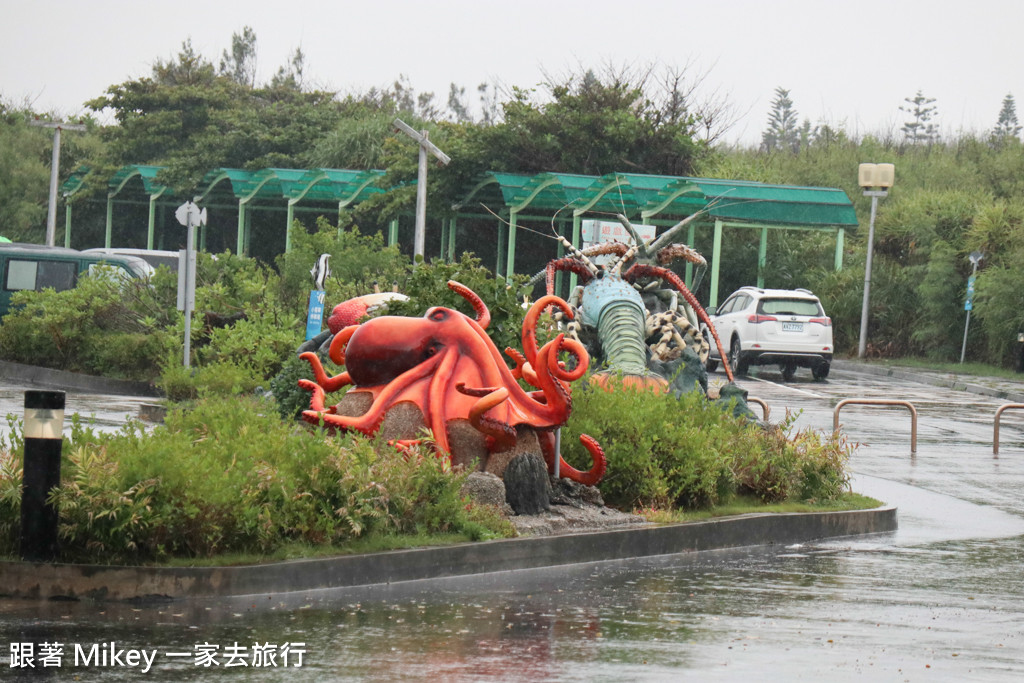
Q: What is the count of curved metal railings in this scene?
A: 3